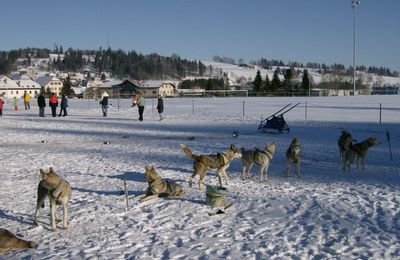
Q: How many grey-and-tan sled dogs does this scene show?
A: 8